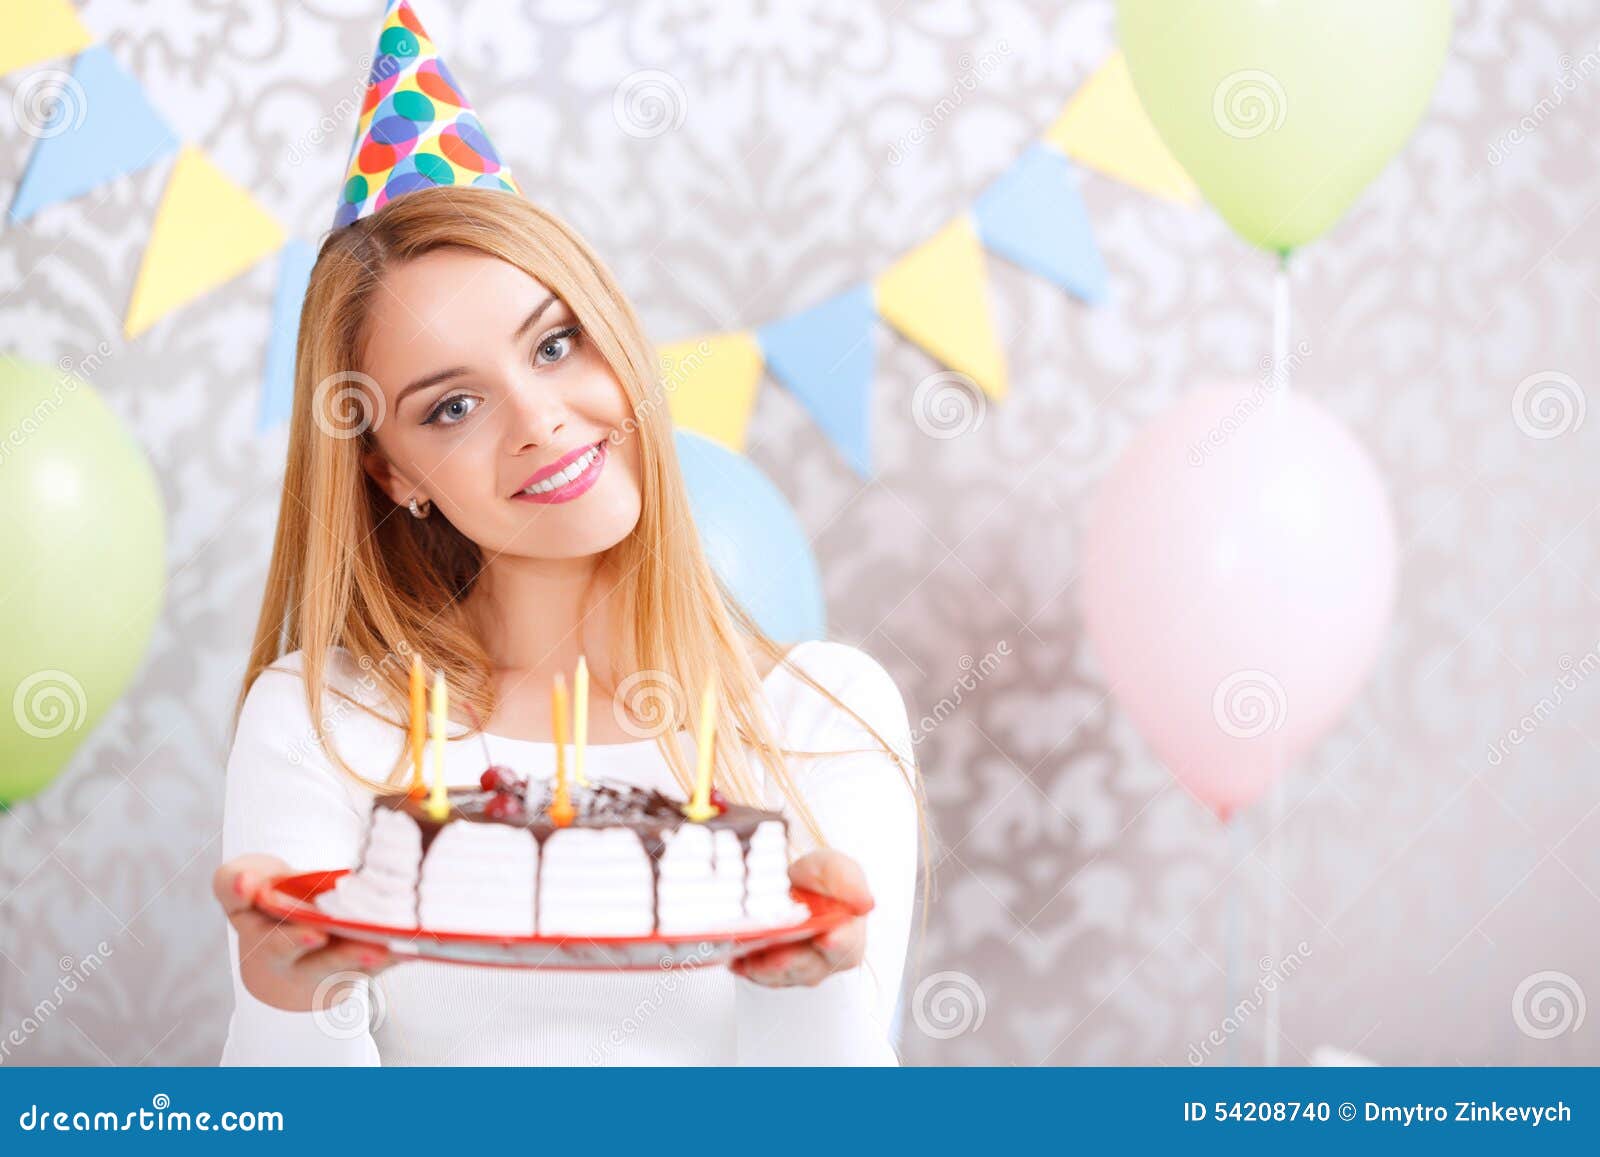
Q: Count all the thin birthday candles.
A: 5